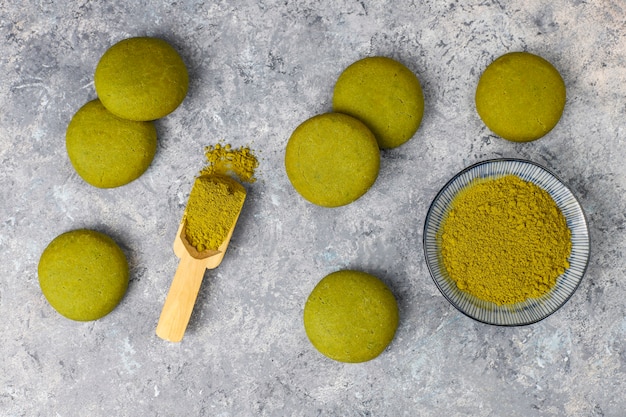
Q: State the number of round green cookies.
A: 7